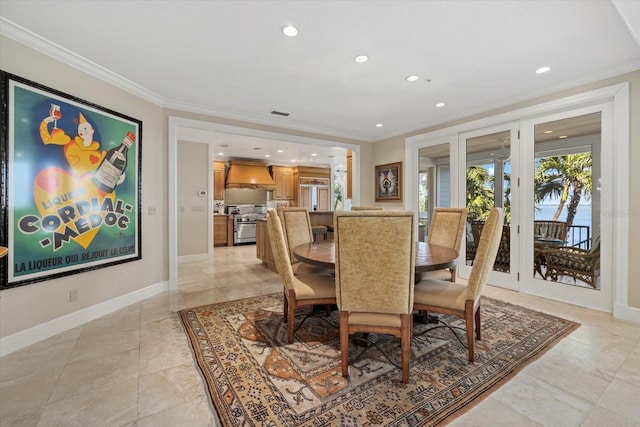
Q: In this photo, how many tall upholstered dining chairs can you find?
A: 6